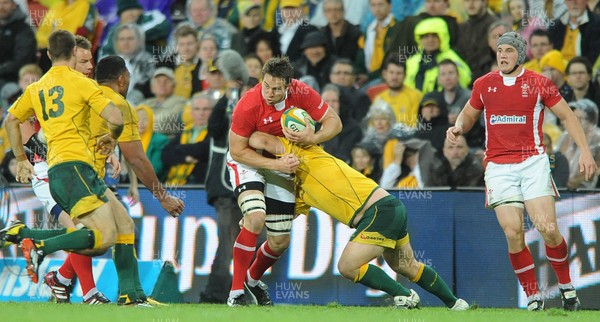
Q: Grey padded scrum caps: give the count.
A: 1